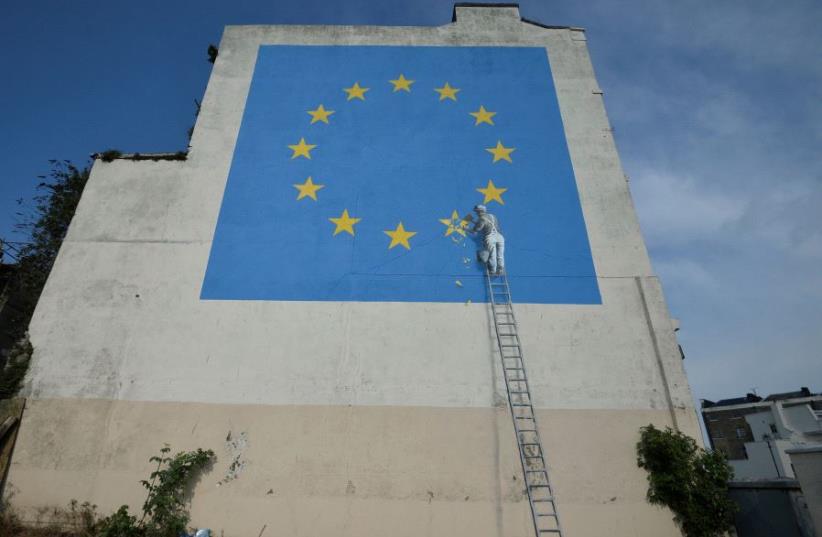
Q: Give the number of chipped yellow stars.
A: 1